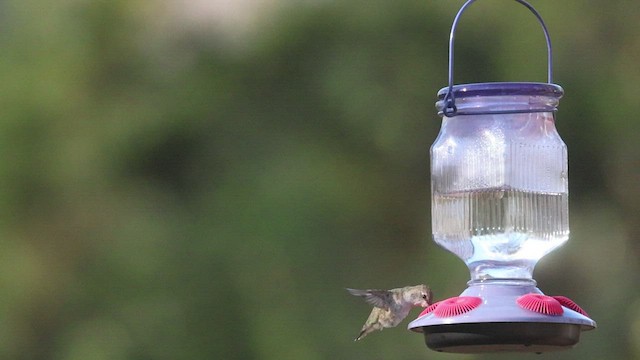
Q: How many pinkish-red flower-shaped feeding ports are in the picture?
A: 4